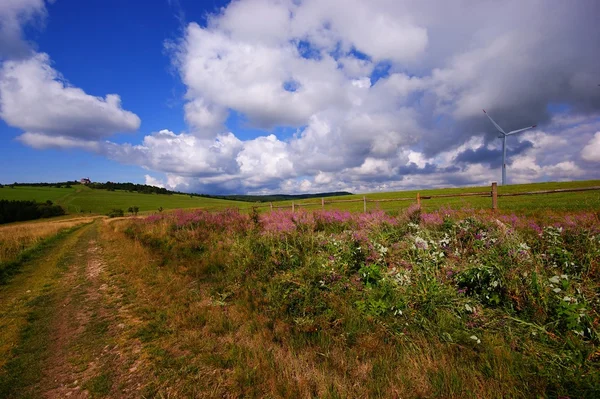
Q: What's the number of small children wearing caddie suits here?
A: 0